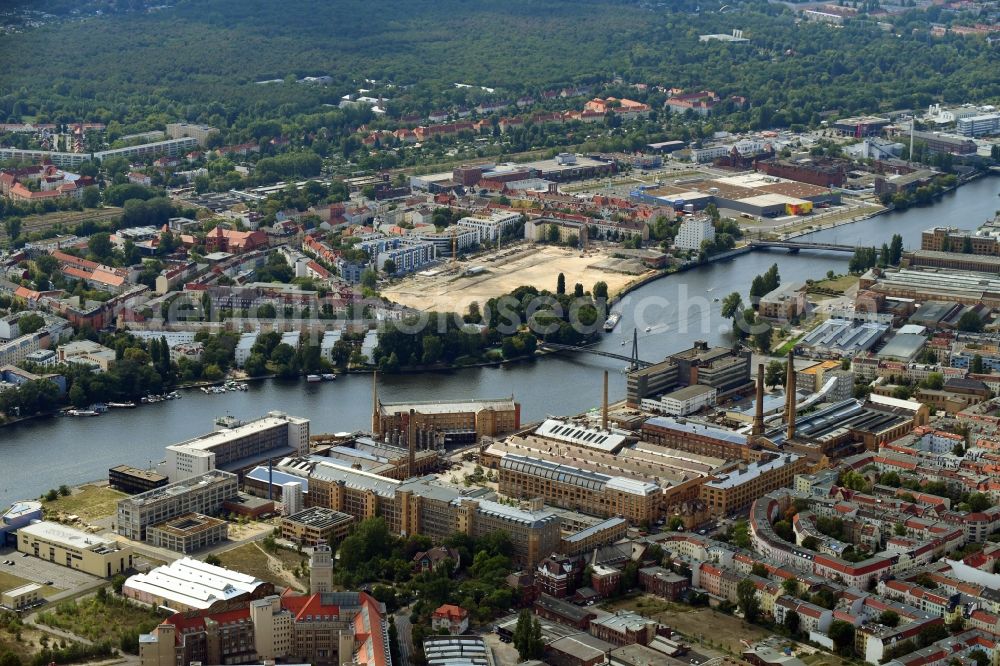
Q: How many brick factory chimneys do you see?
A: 6